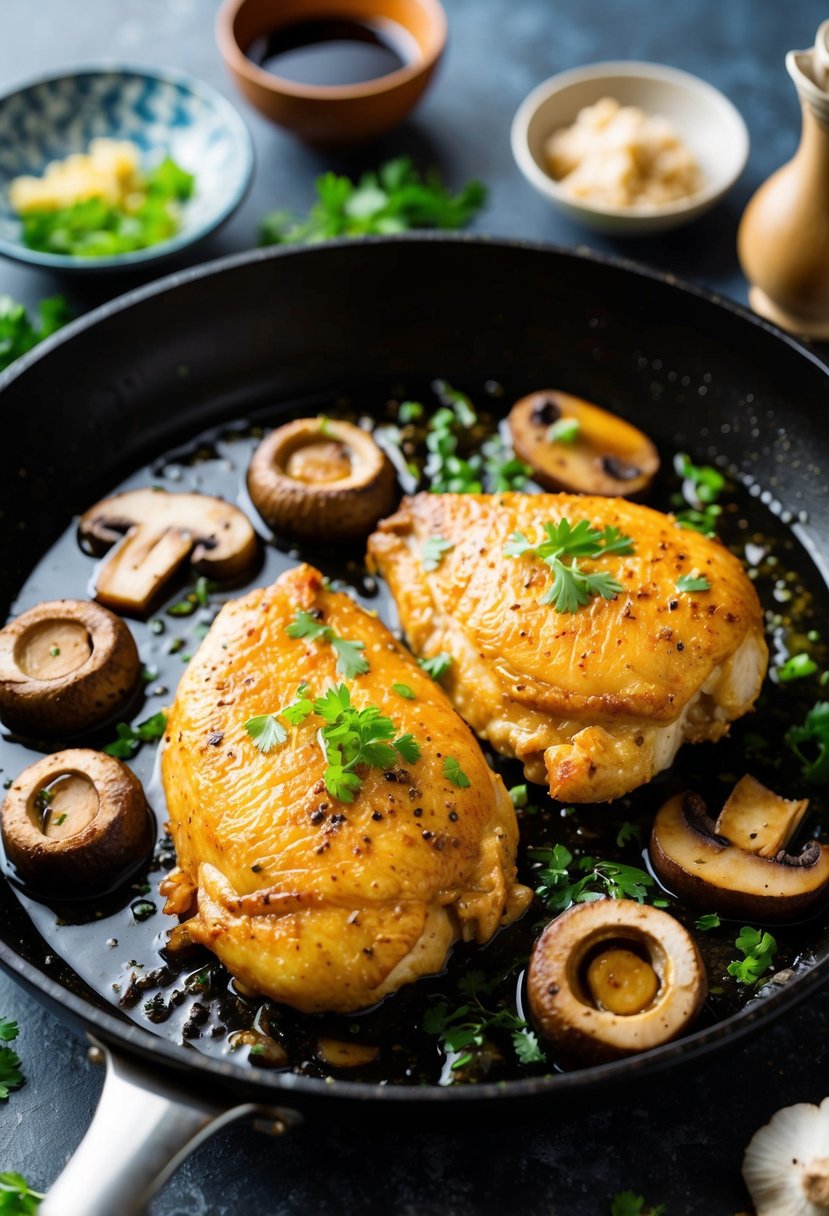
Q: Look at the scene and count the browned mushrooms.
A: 7